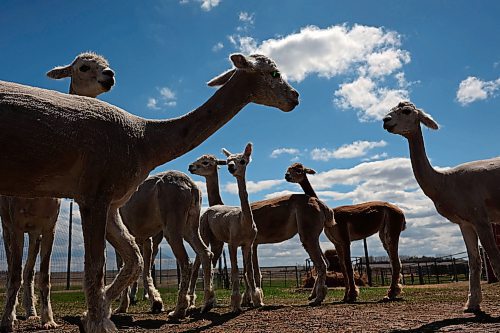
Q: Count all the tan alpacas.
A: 2